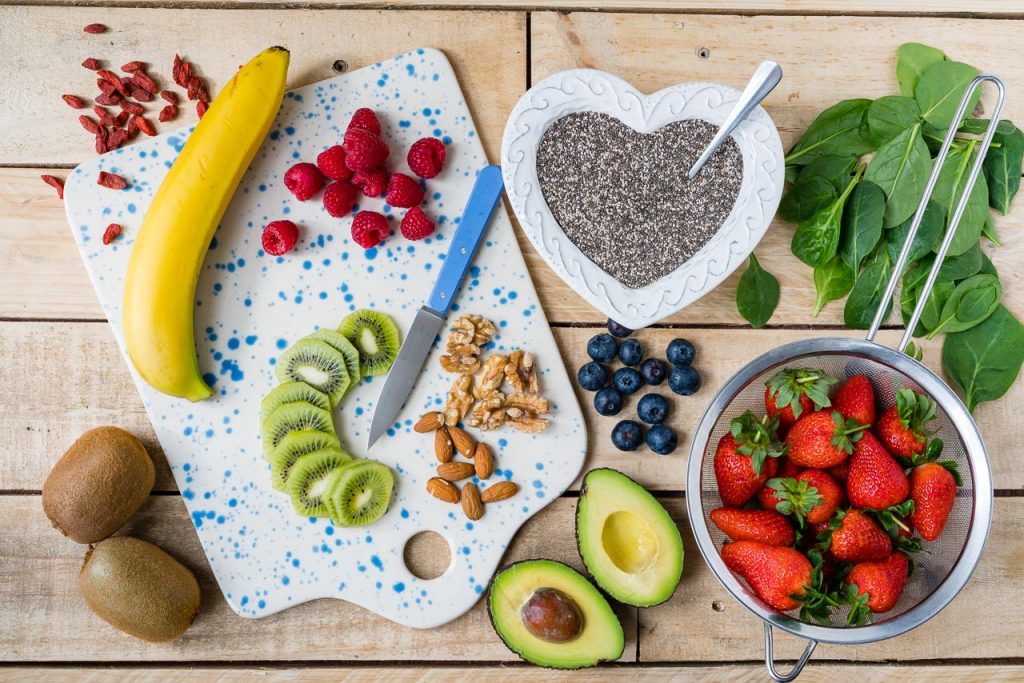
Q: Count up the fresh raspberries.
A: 11